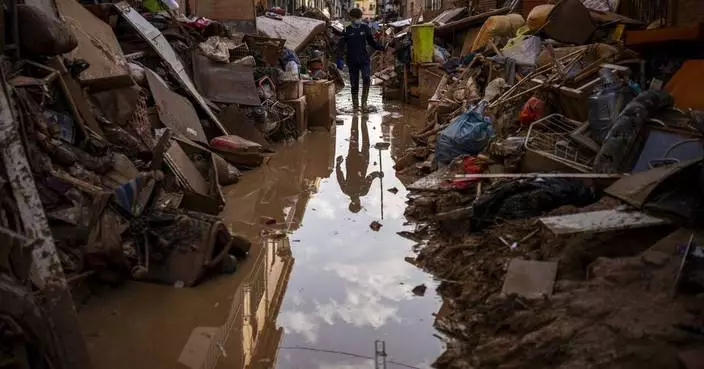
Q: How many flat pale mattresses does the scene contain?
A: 1